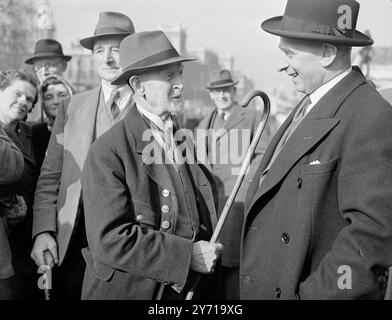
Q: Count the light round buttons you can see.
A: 4